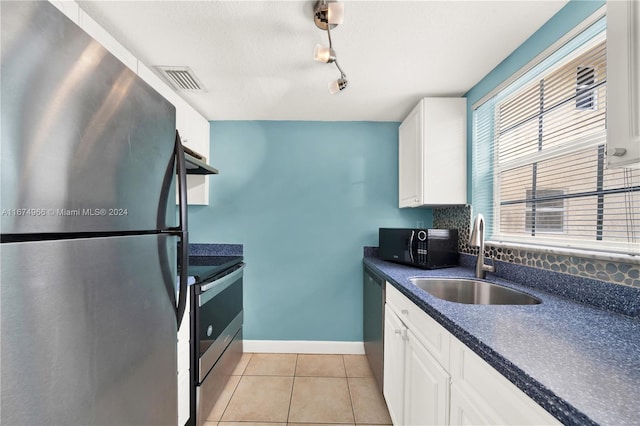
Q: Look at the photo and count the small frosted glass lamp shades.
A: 3